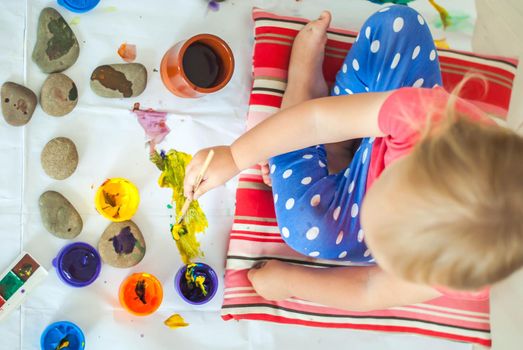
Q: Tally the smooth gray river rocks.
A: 7